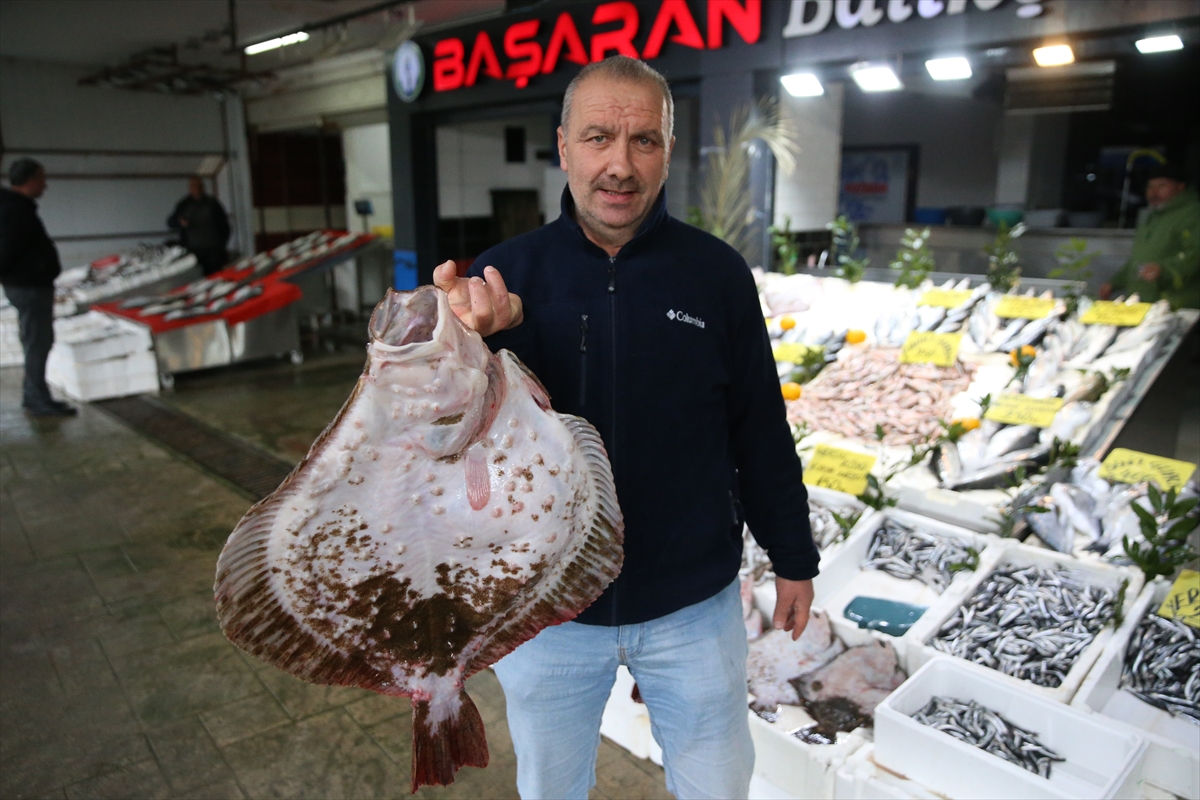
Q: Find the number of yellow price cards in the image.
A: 9